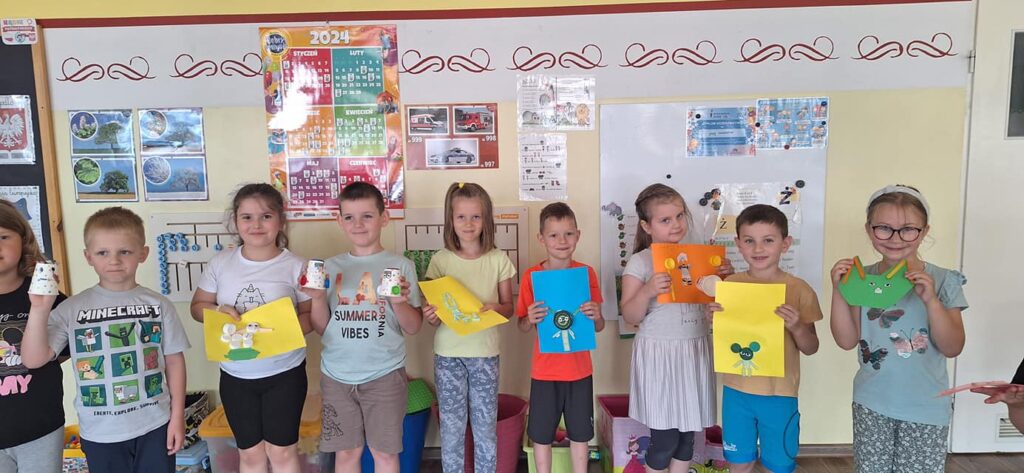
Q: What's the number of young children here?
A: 9